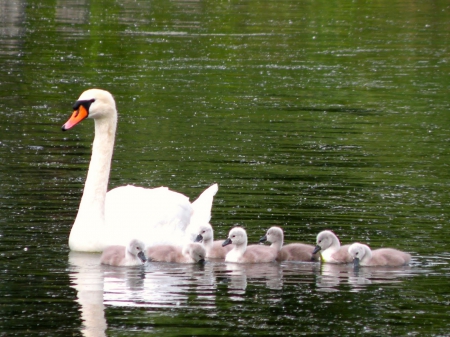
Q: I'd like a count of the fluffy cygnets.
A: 7